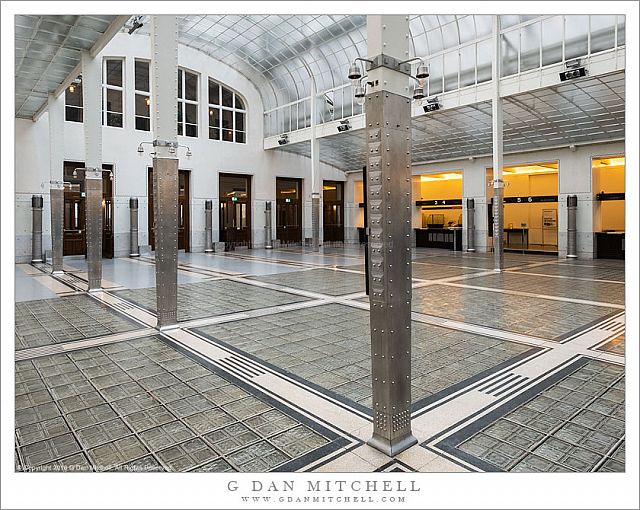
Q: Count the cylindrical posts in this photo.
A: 6